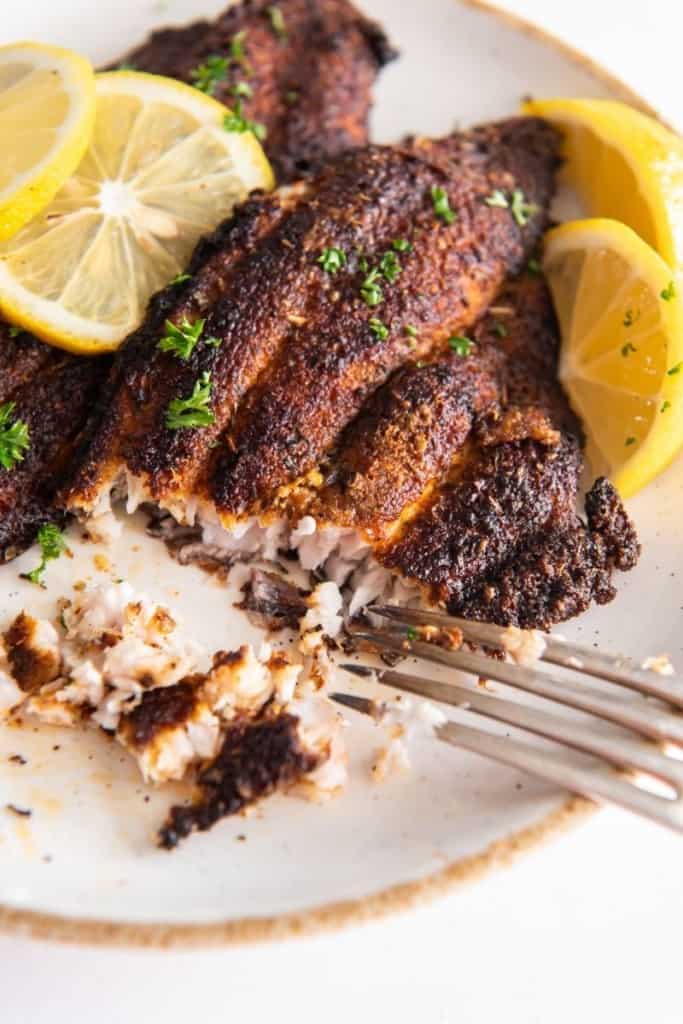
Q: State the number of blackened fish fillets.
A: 2